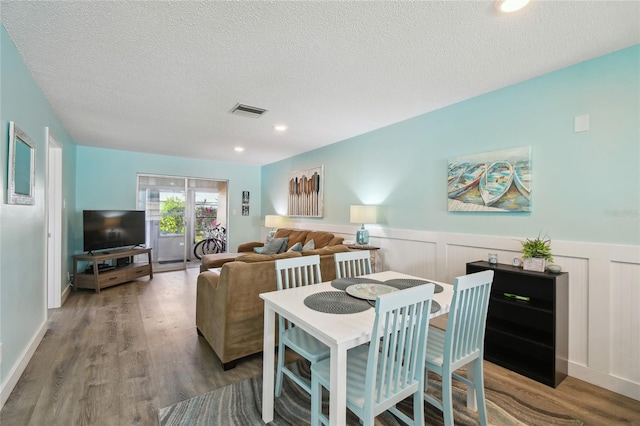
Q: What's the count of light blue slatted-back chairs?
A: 4